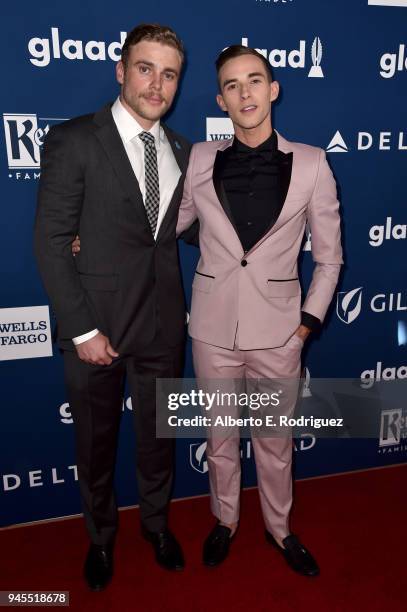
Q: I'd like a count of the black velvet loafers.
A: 2